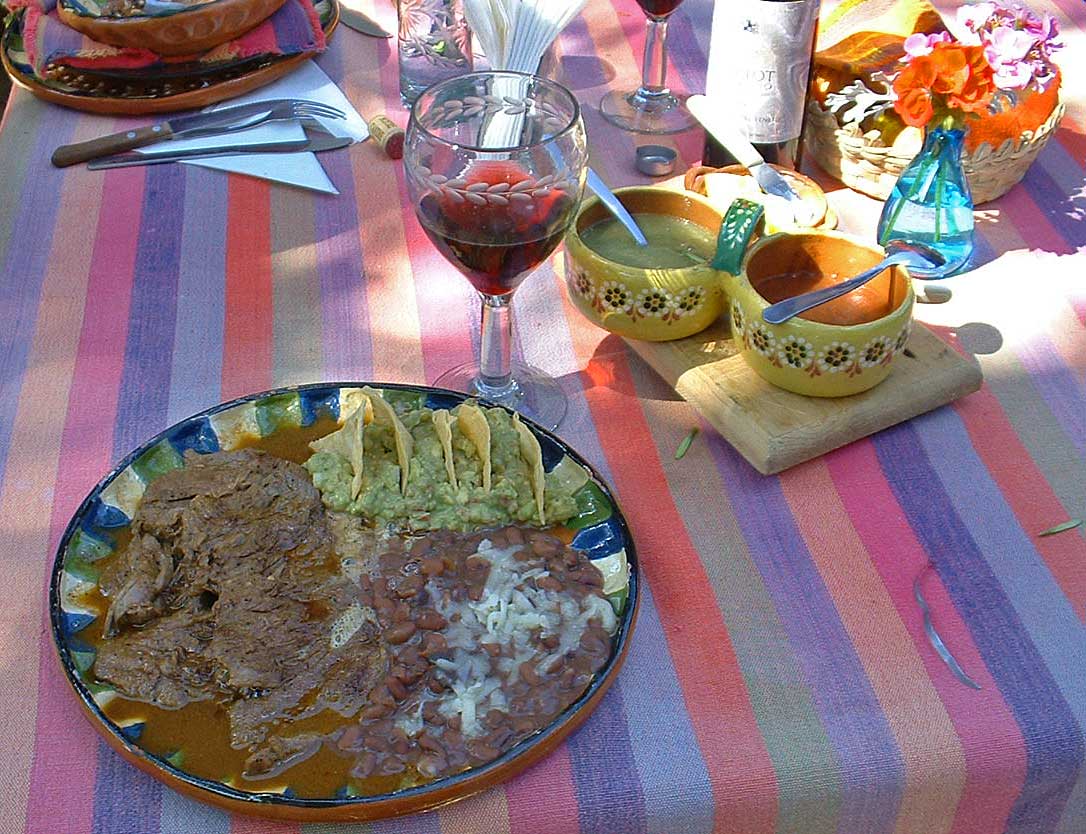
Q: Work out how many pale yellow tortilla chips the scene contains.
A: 5